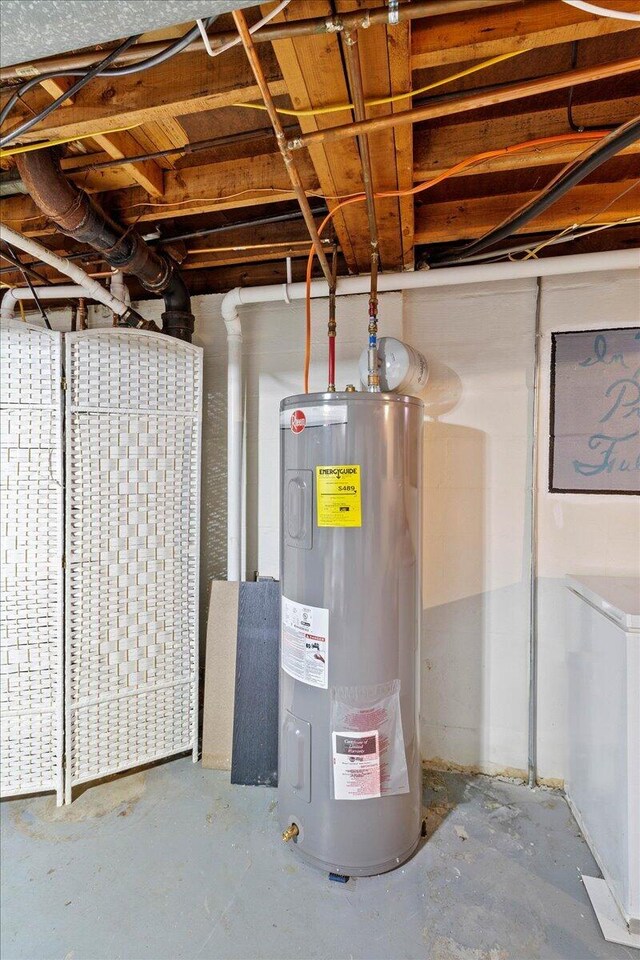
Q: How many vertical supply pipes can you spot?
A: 2